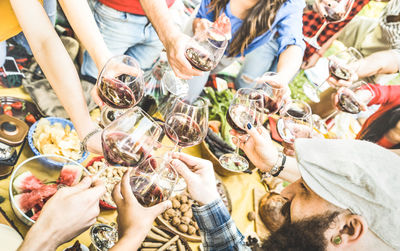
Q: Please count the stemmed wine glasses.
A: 11